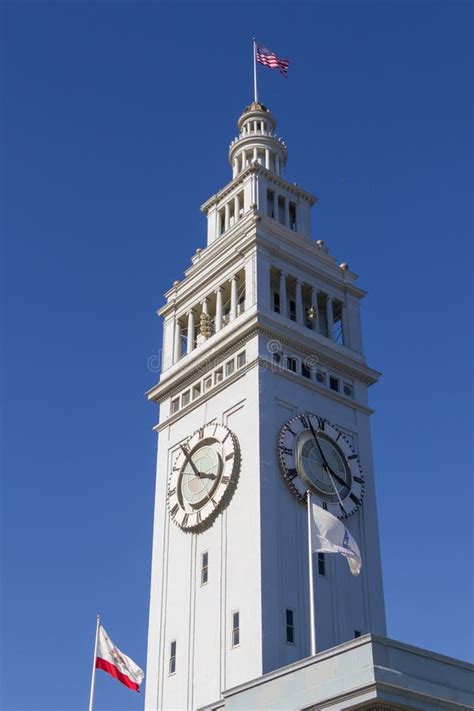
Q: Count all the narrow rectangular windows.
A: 6